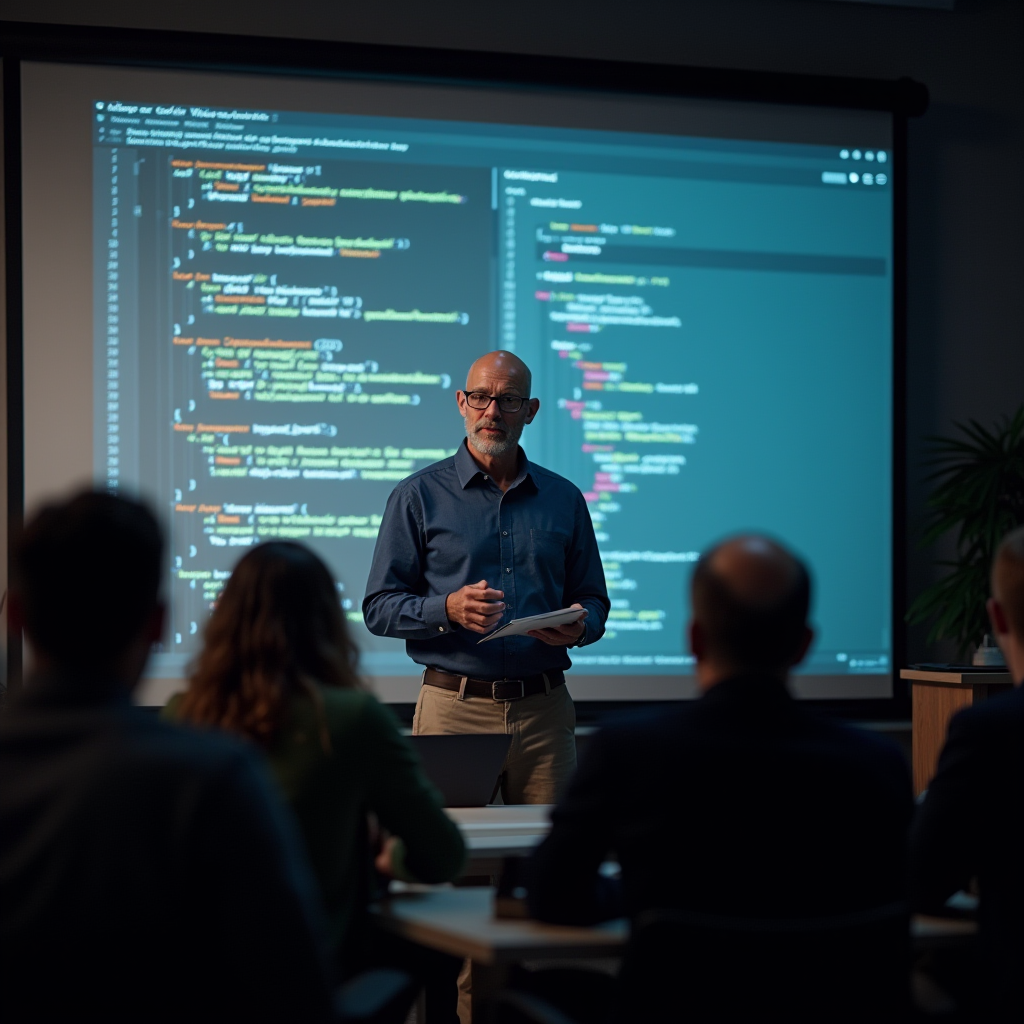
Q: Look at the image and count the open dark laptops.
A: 1